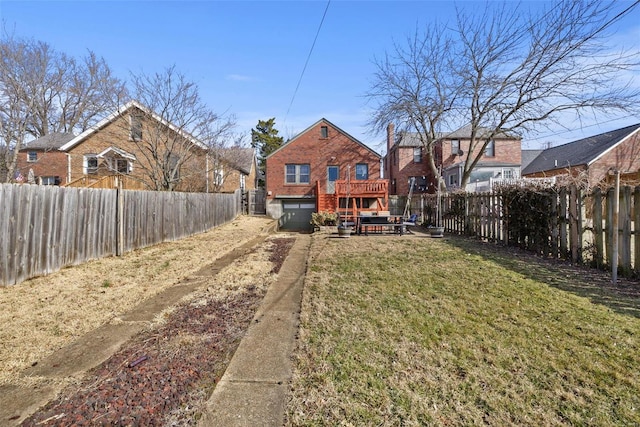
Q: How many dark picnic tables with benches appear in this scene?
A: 1